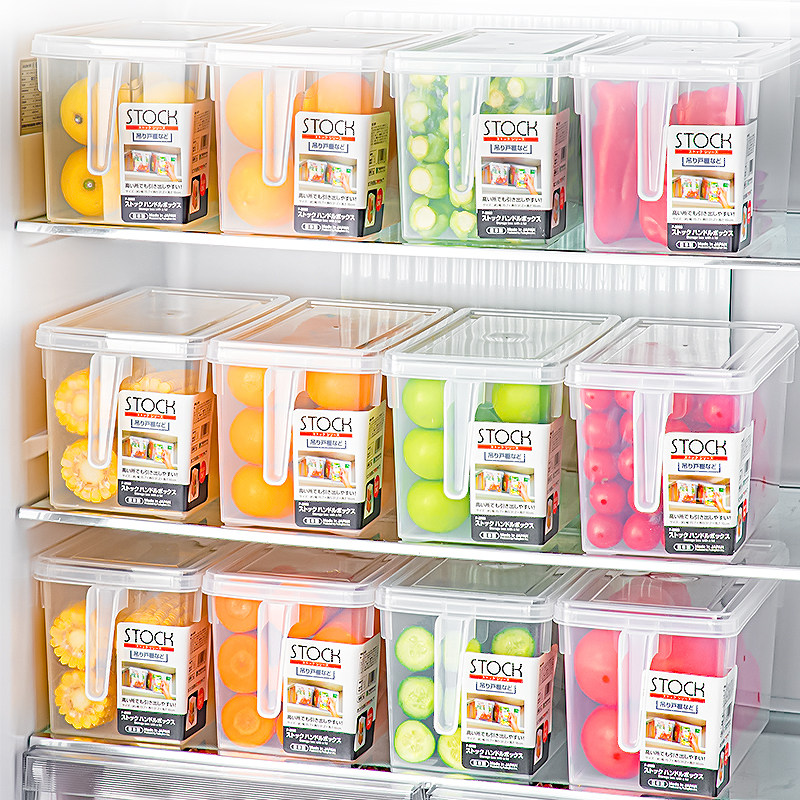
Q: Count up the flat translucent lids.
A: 12